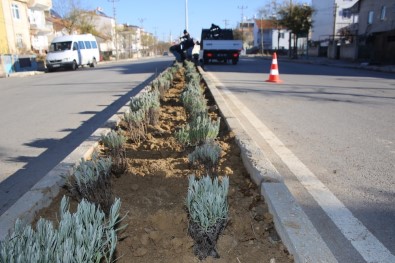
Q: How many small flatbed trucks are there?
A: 1